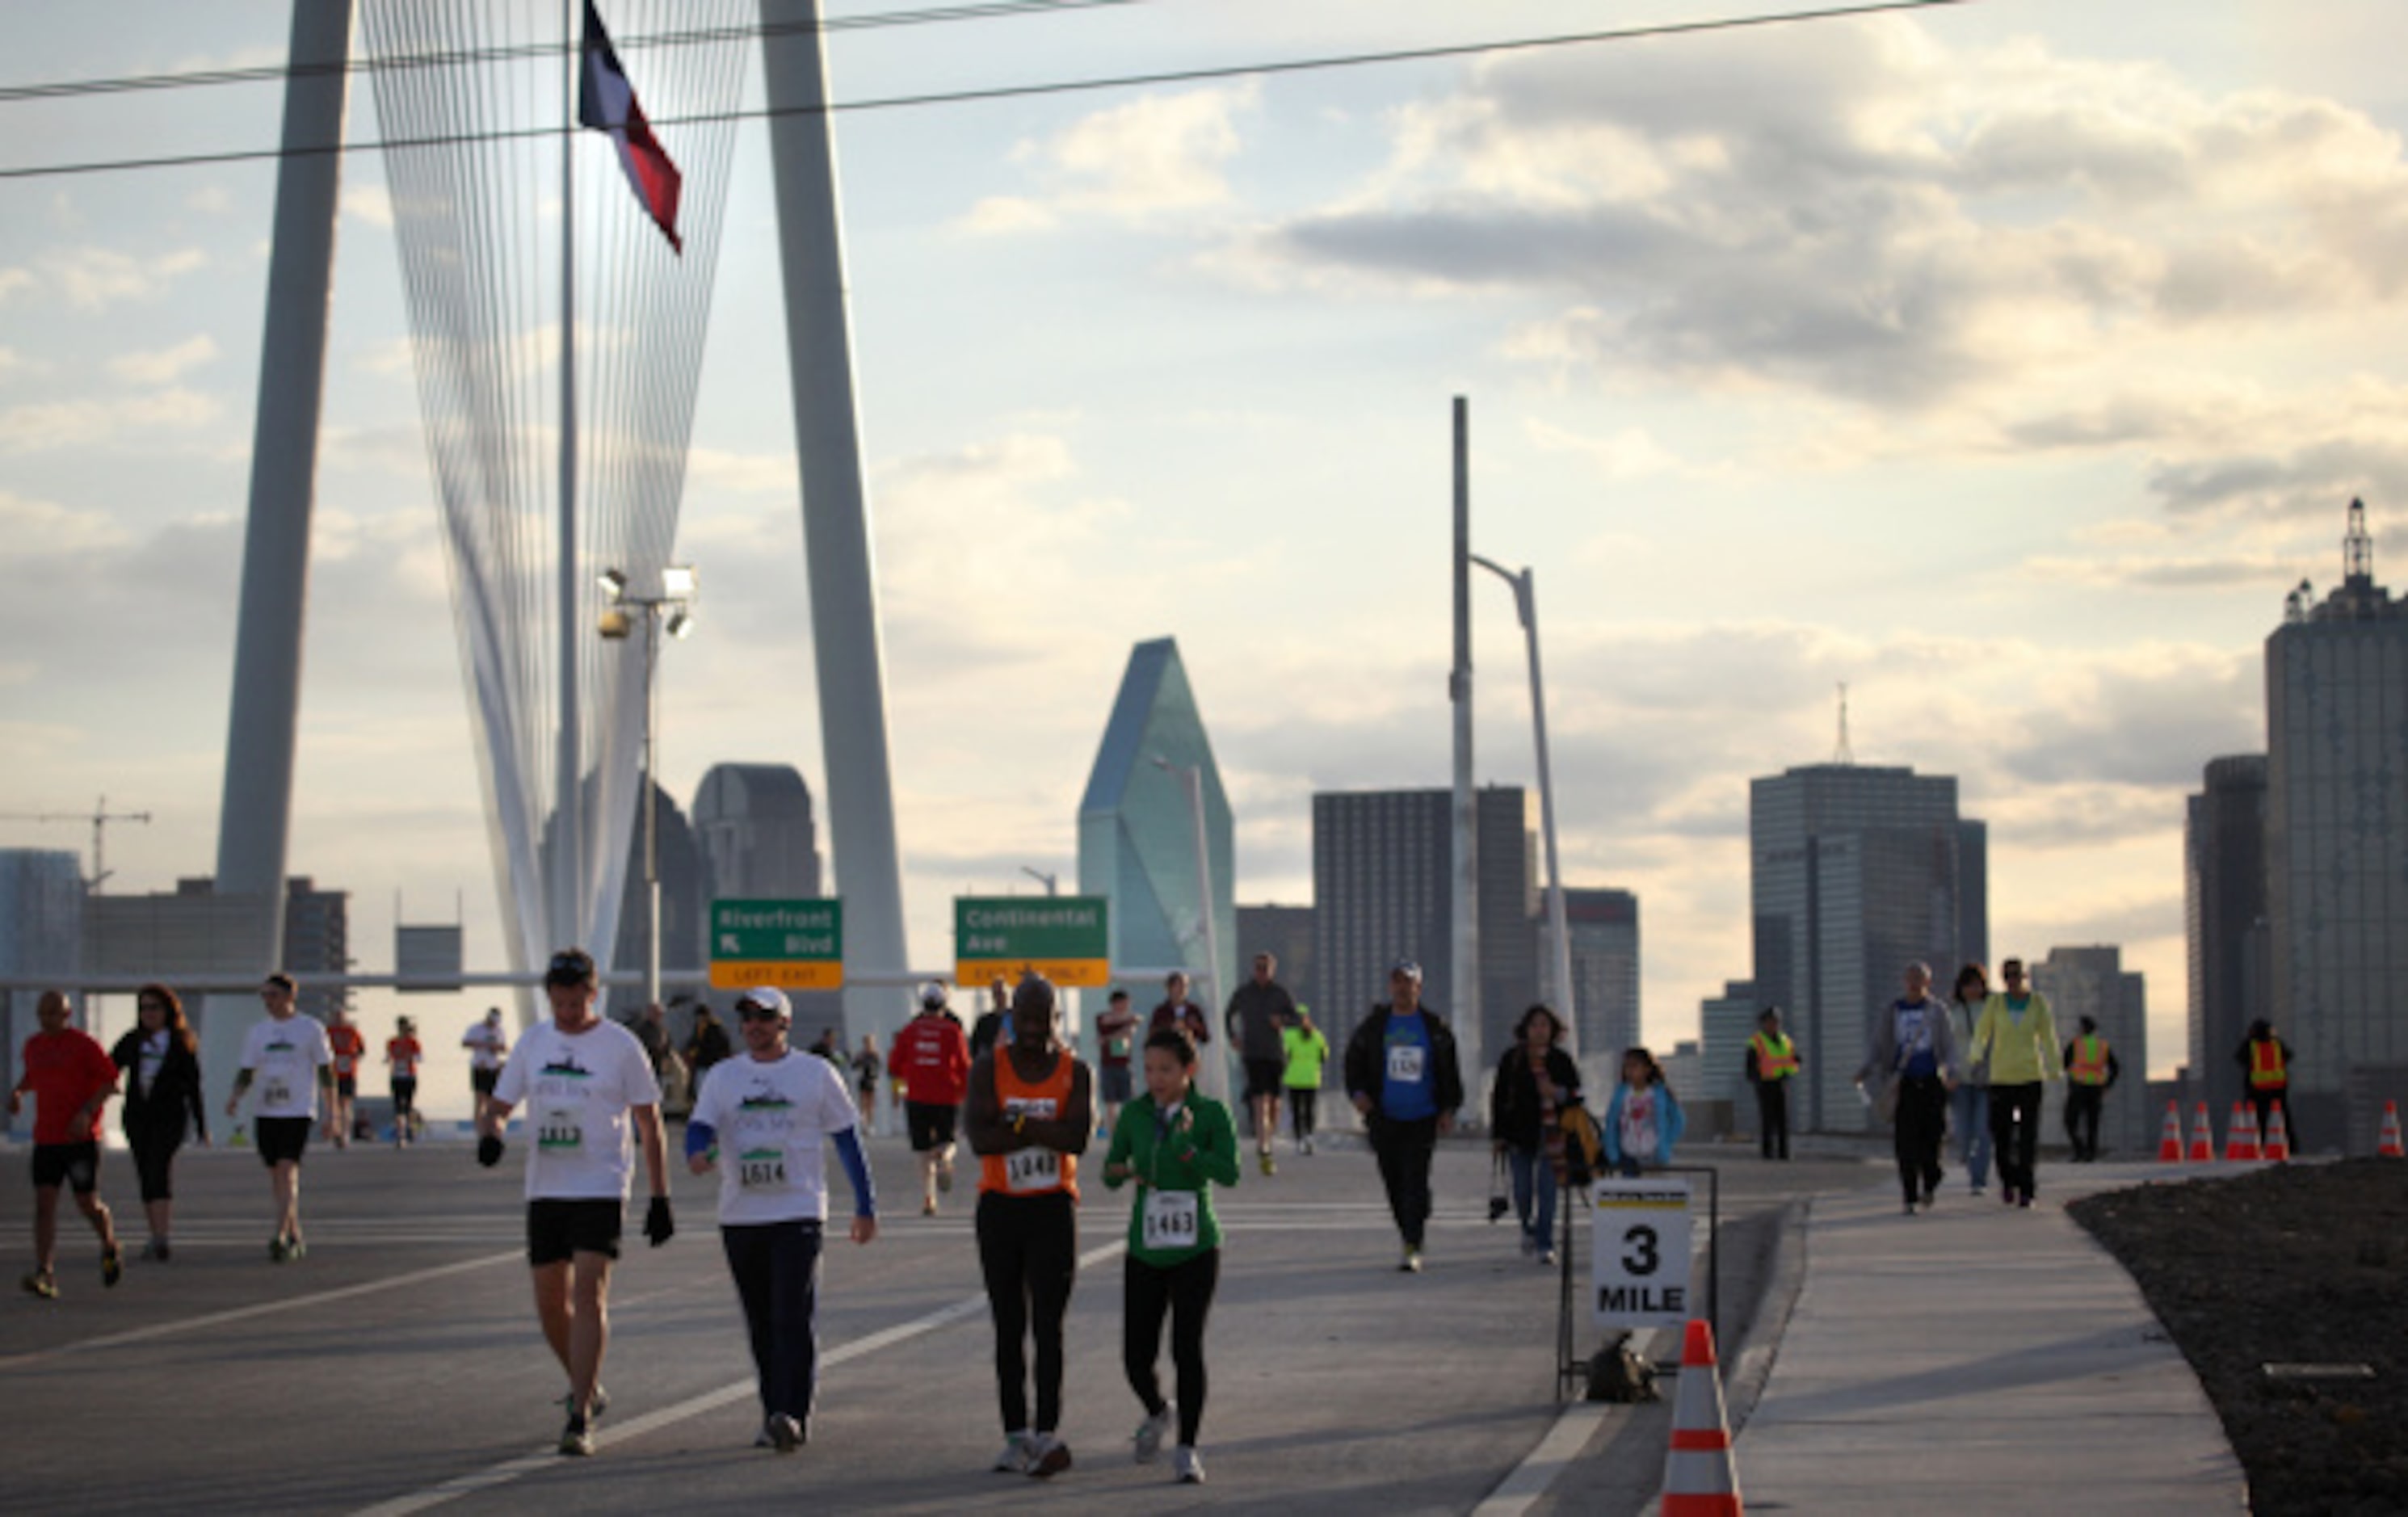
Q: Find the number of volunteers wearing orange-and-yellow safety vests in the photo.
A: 3